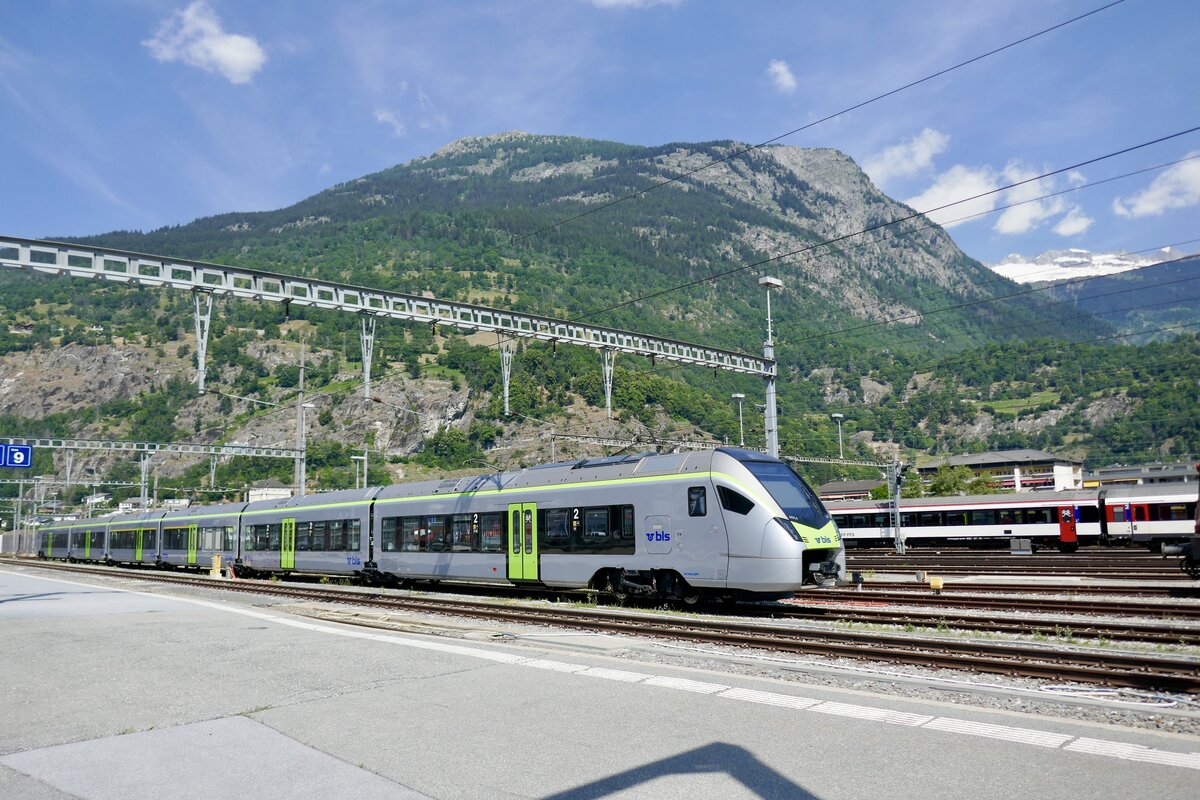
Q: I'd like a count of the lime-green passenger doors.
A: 6